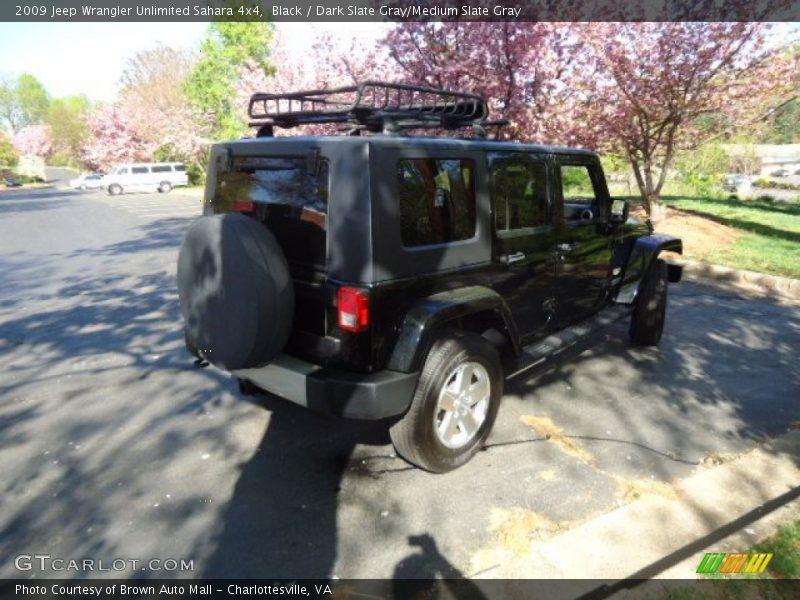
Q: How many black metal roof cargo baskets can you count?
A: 1